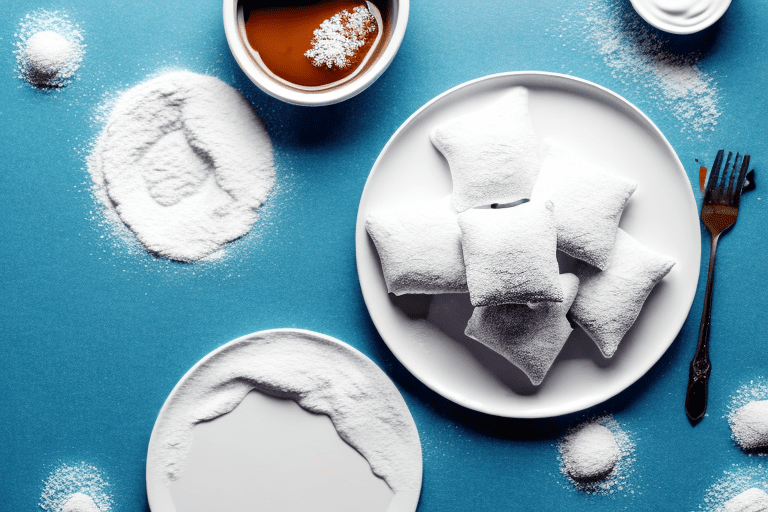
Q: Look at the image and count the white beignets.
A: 6